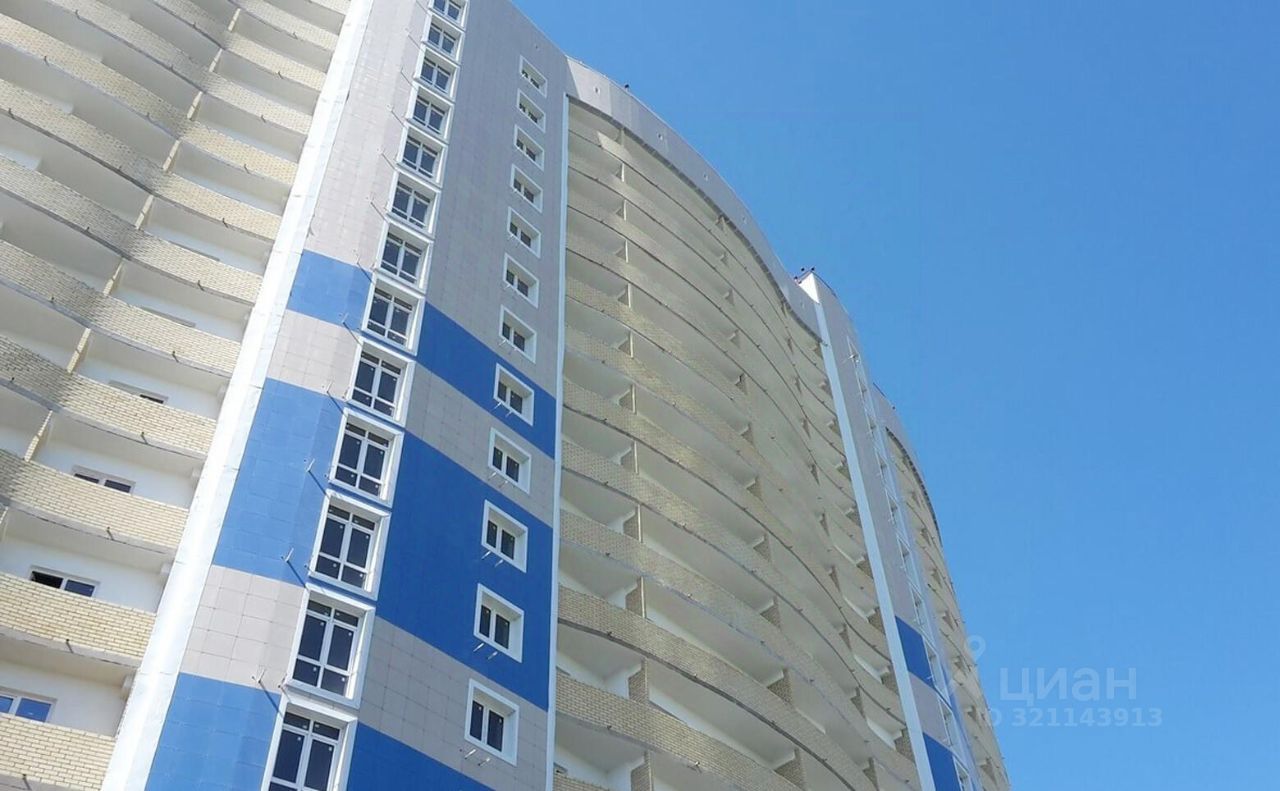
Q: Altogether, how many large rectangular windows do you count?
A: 13